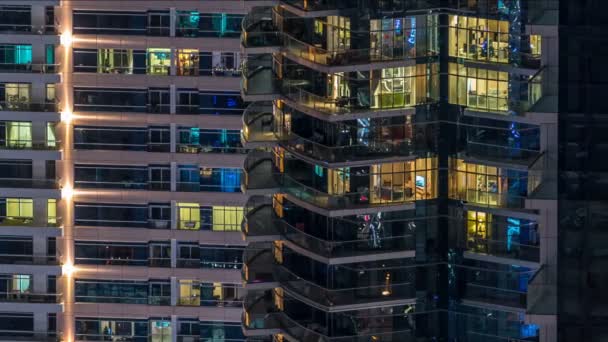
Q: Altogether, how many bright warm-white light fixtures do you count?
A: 4